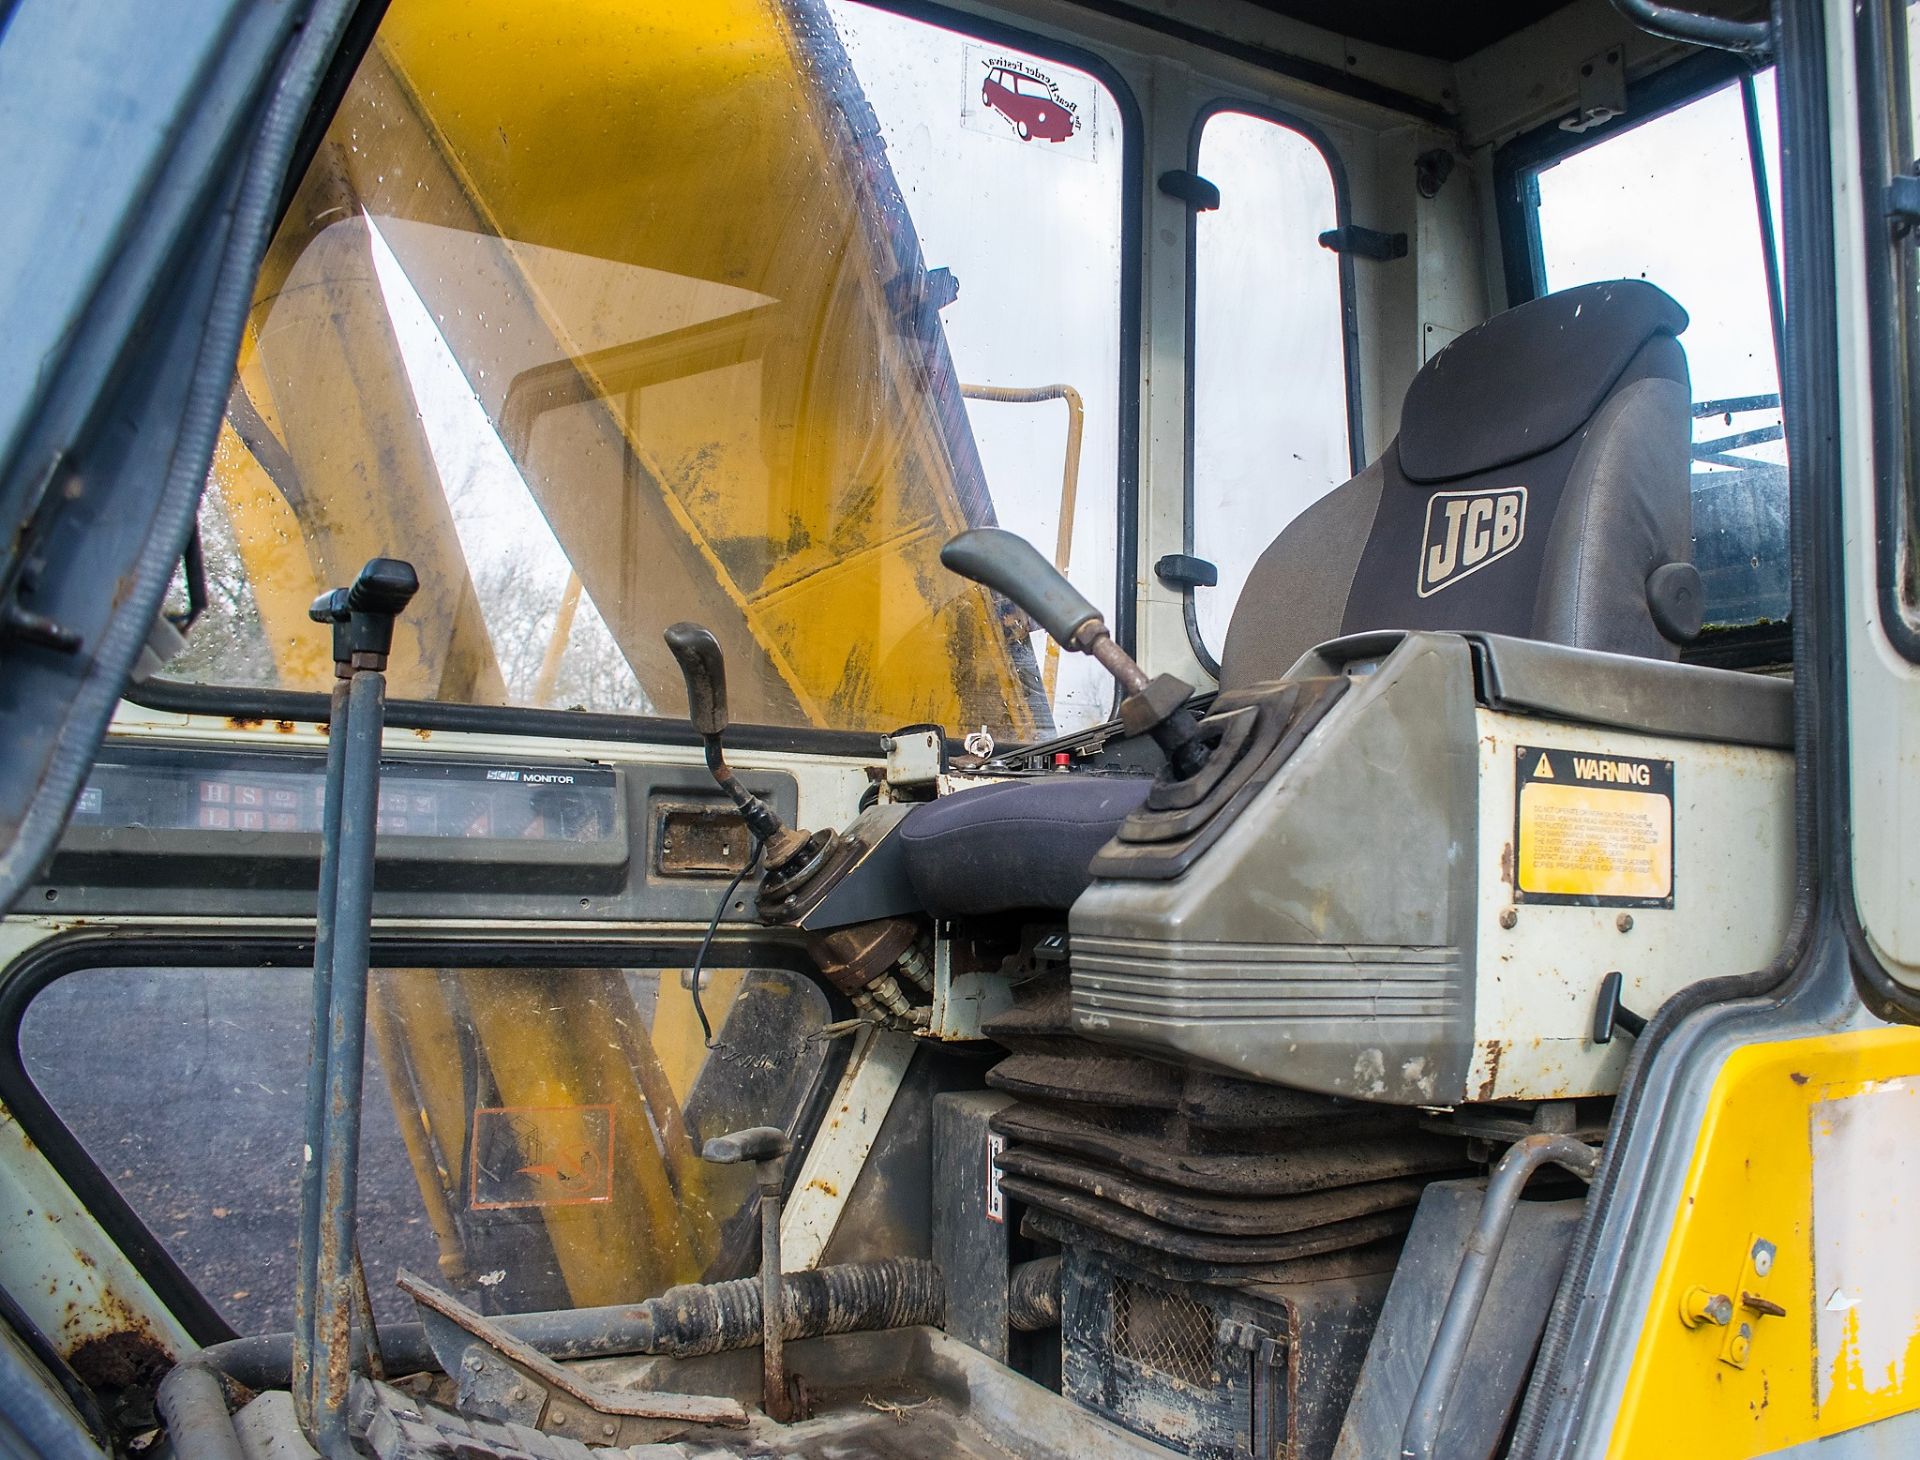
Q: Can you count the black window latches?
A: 3